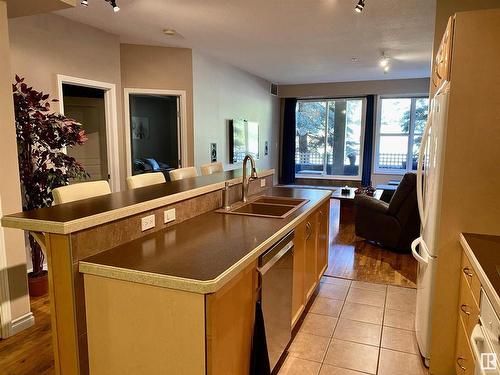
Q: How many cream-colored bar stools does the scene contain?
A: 4